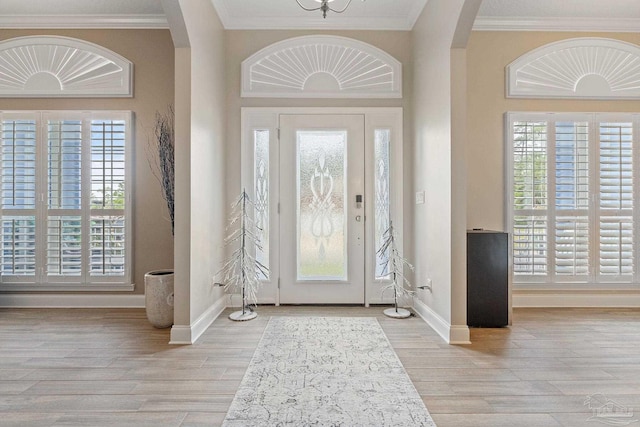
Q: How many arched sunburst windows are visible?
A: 3